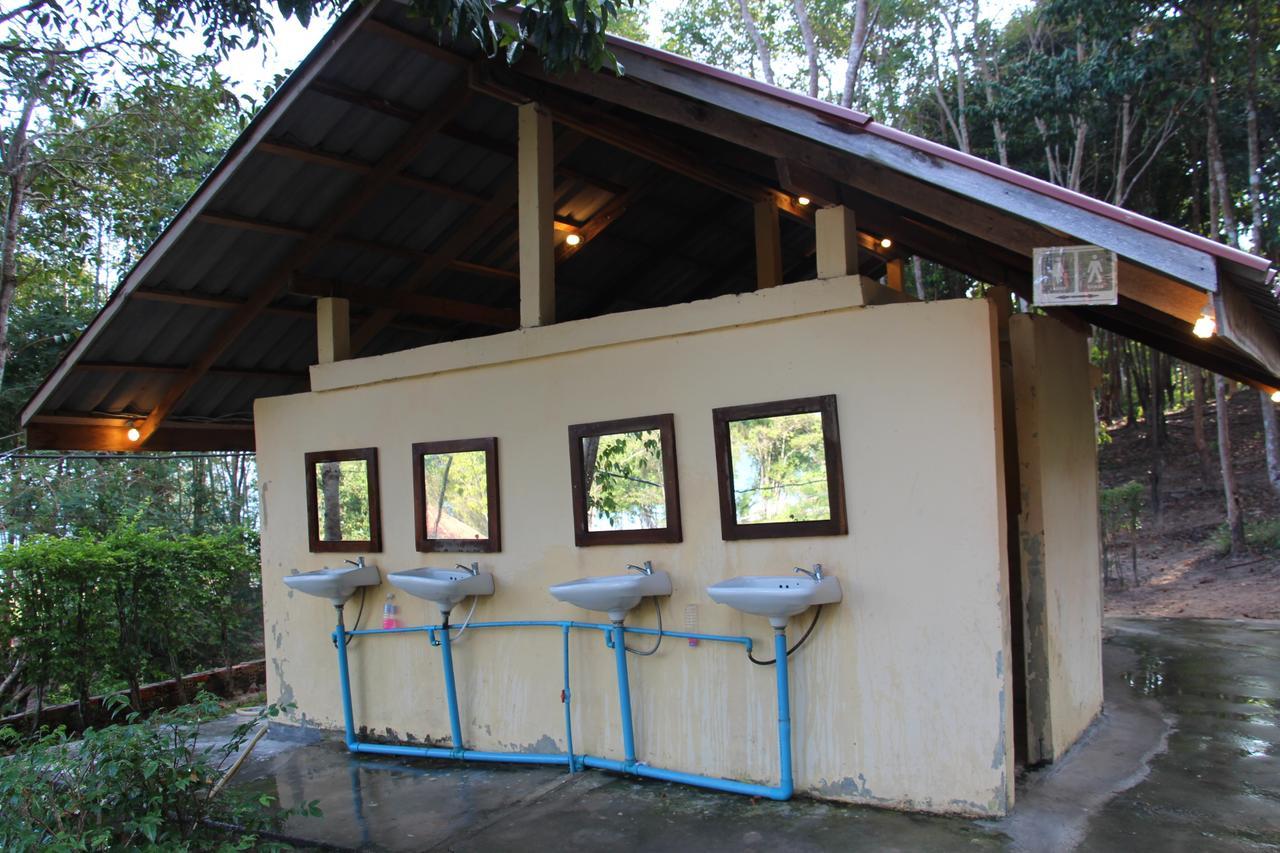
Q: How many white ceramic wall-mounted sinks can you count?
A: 4